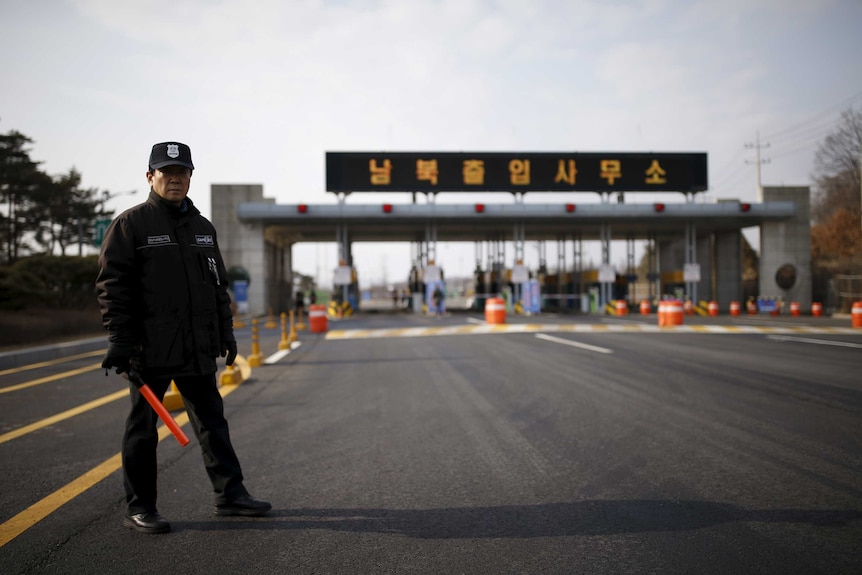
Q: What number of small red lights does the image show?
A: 6